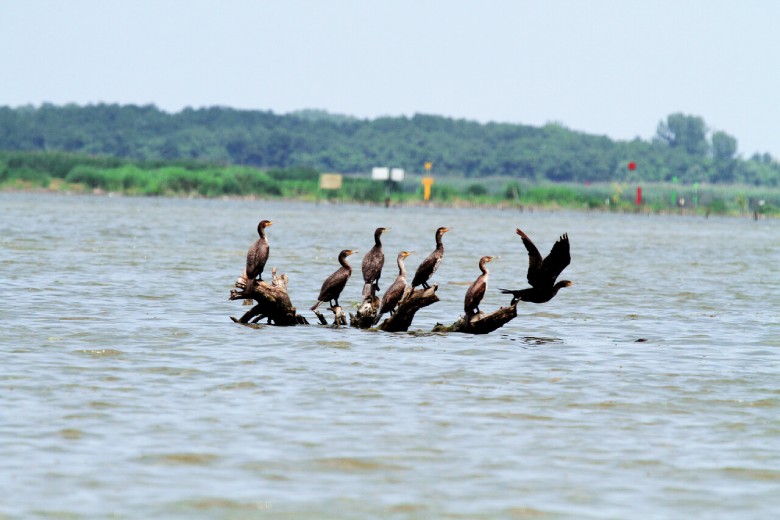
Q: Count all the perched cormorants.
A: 6